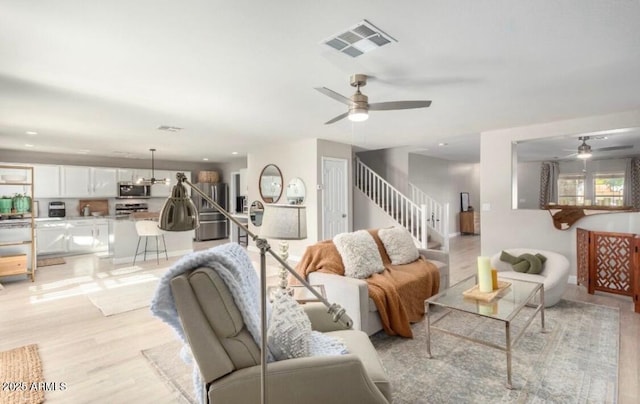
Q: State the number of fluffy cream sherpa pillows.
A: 2